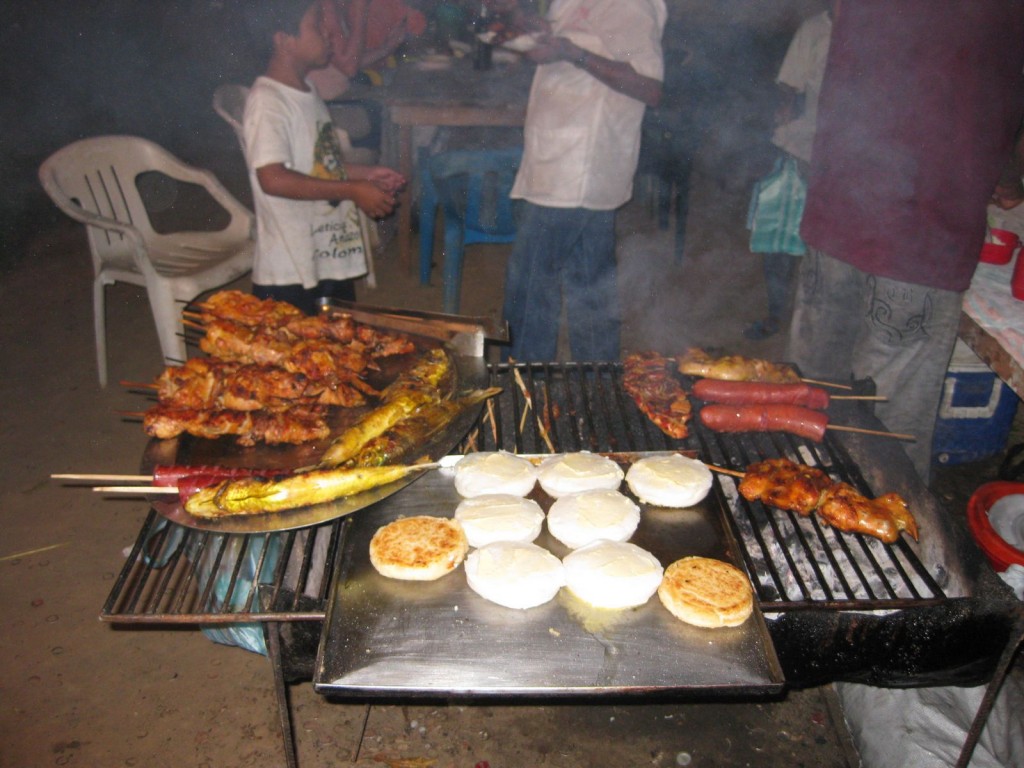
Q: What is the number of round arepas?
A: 9